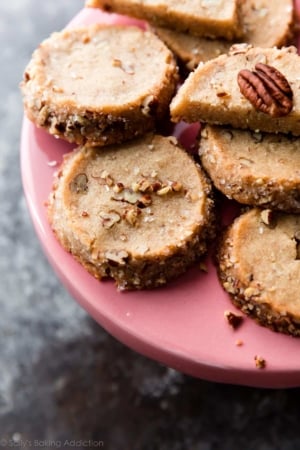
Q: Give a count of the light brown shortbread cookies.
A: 7